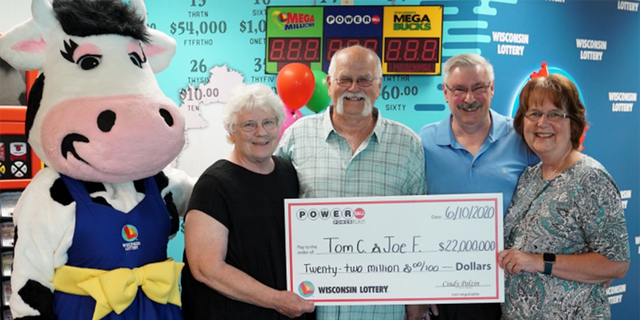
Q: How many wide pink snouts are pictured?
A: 1